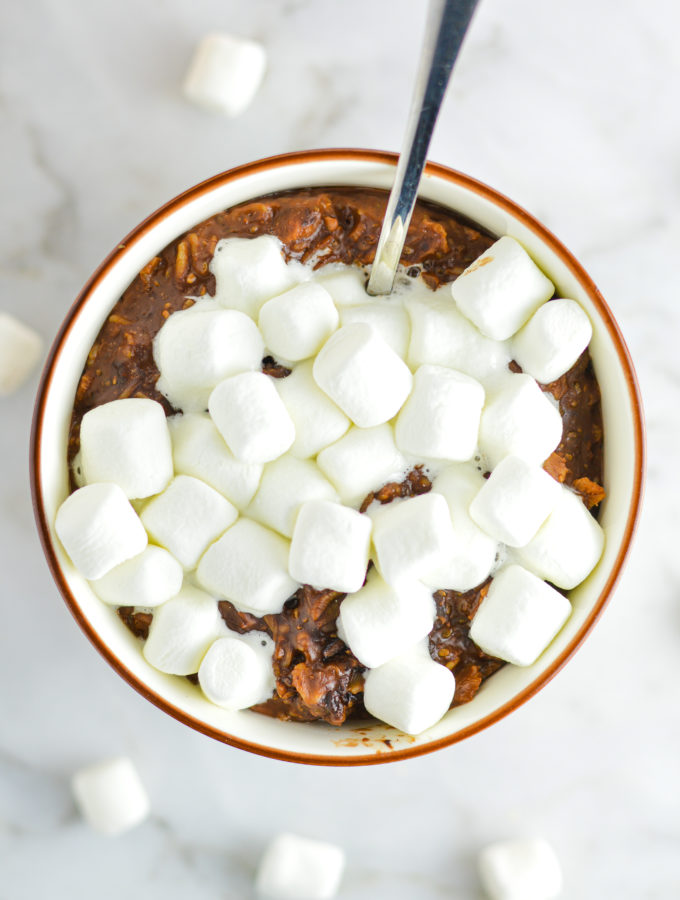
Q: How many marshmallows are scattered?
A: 5